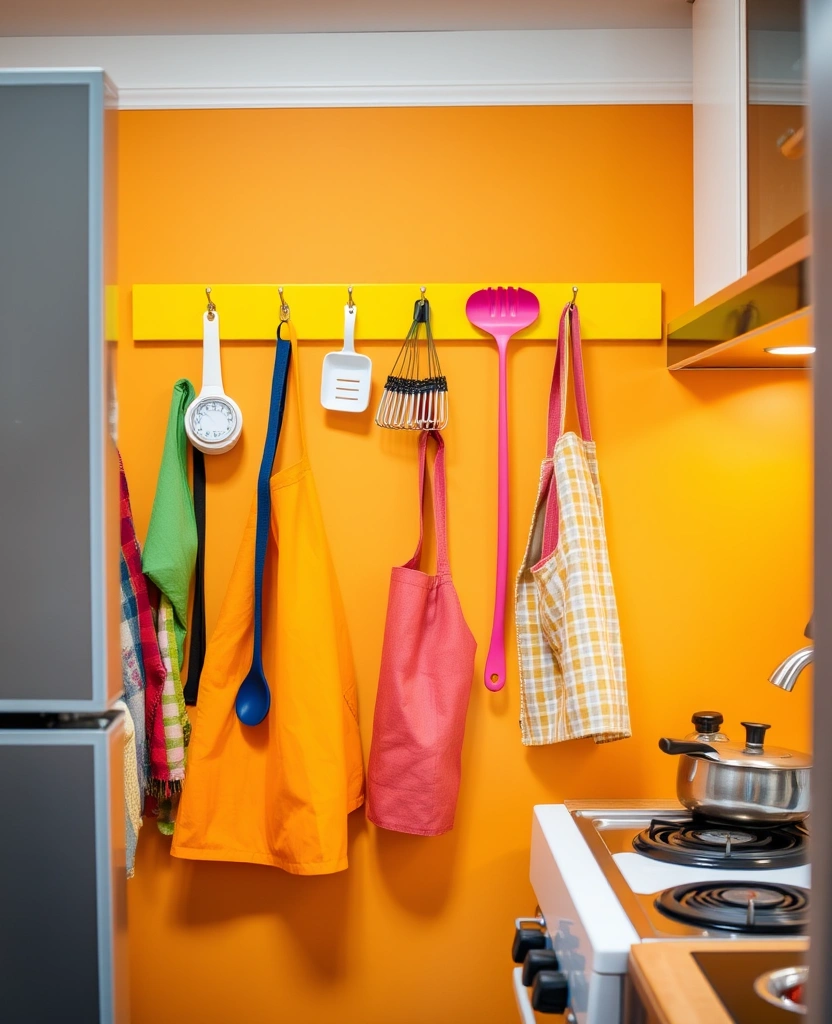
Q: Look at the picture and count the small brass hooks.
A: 5